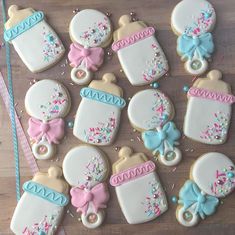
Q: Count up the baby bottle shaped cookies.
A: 6